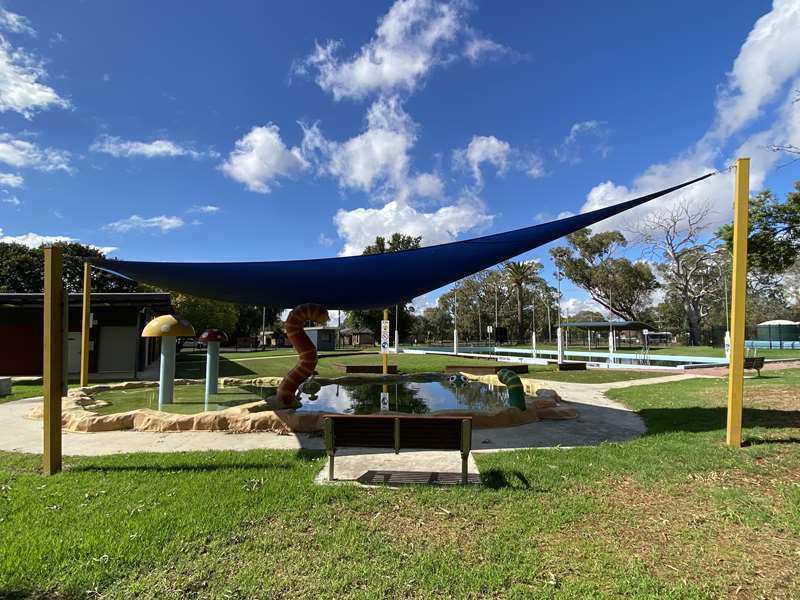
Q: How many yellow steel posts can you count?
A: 4